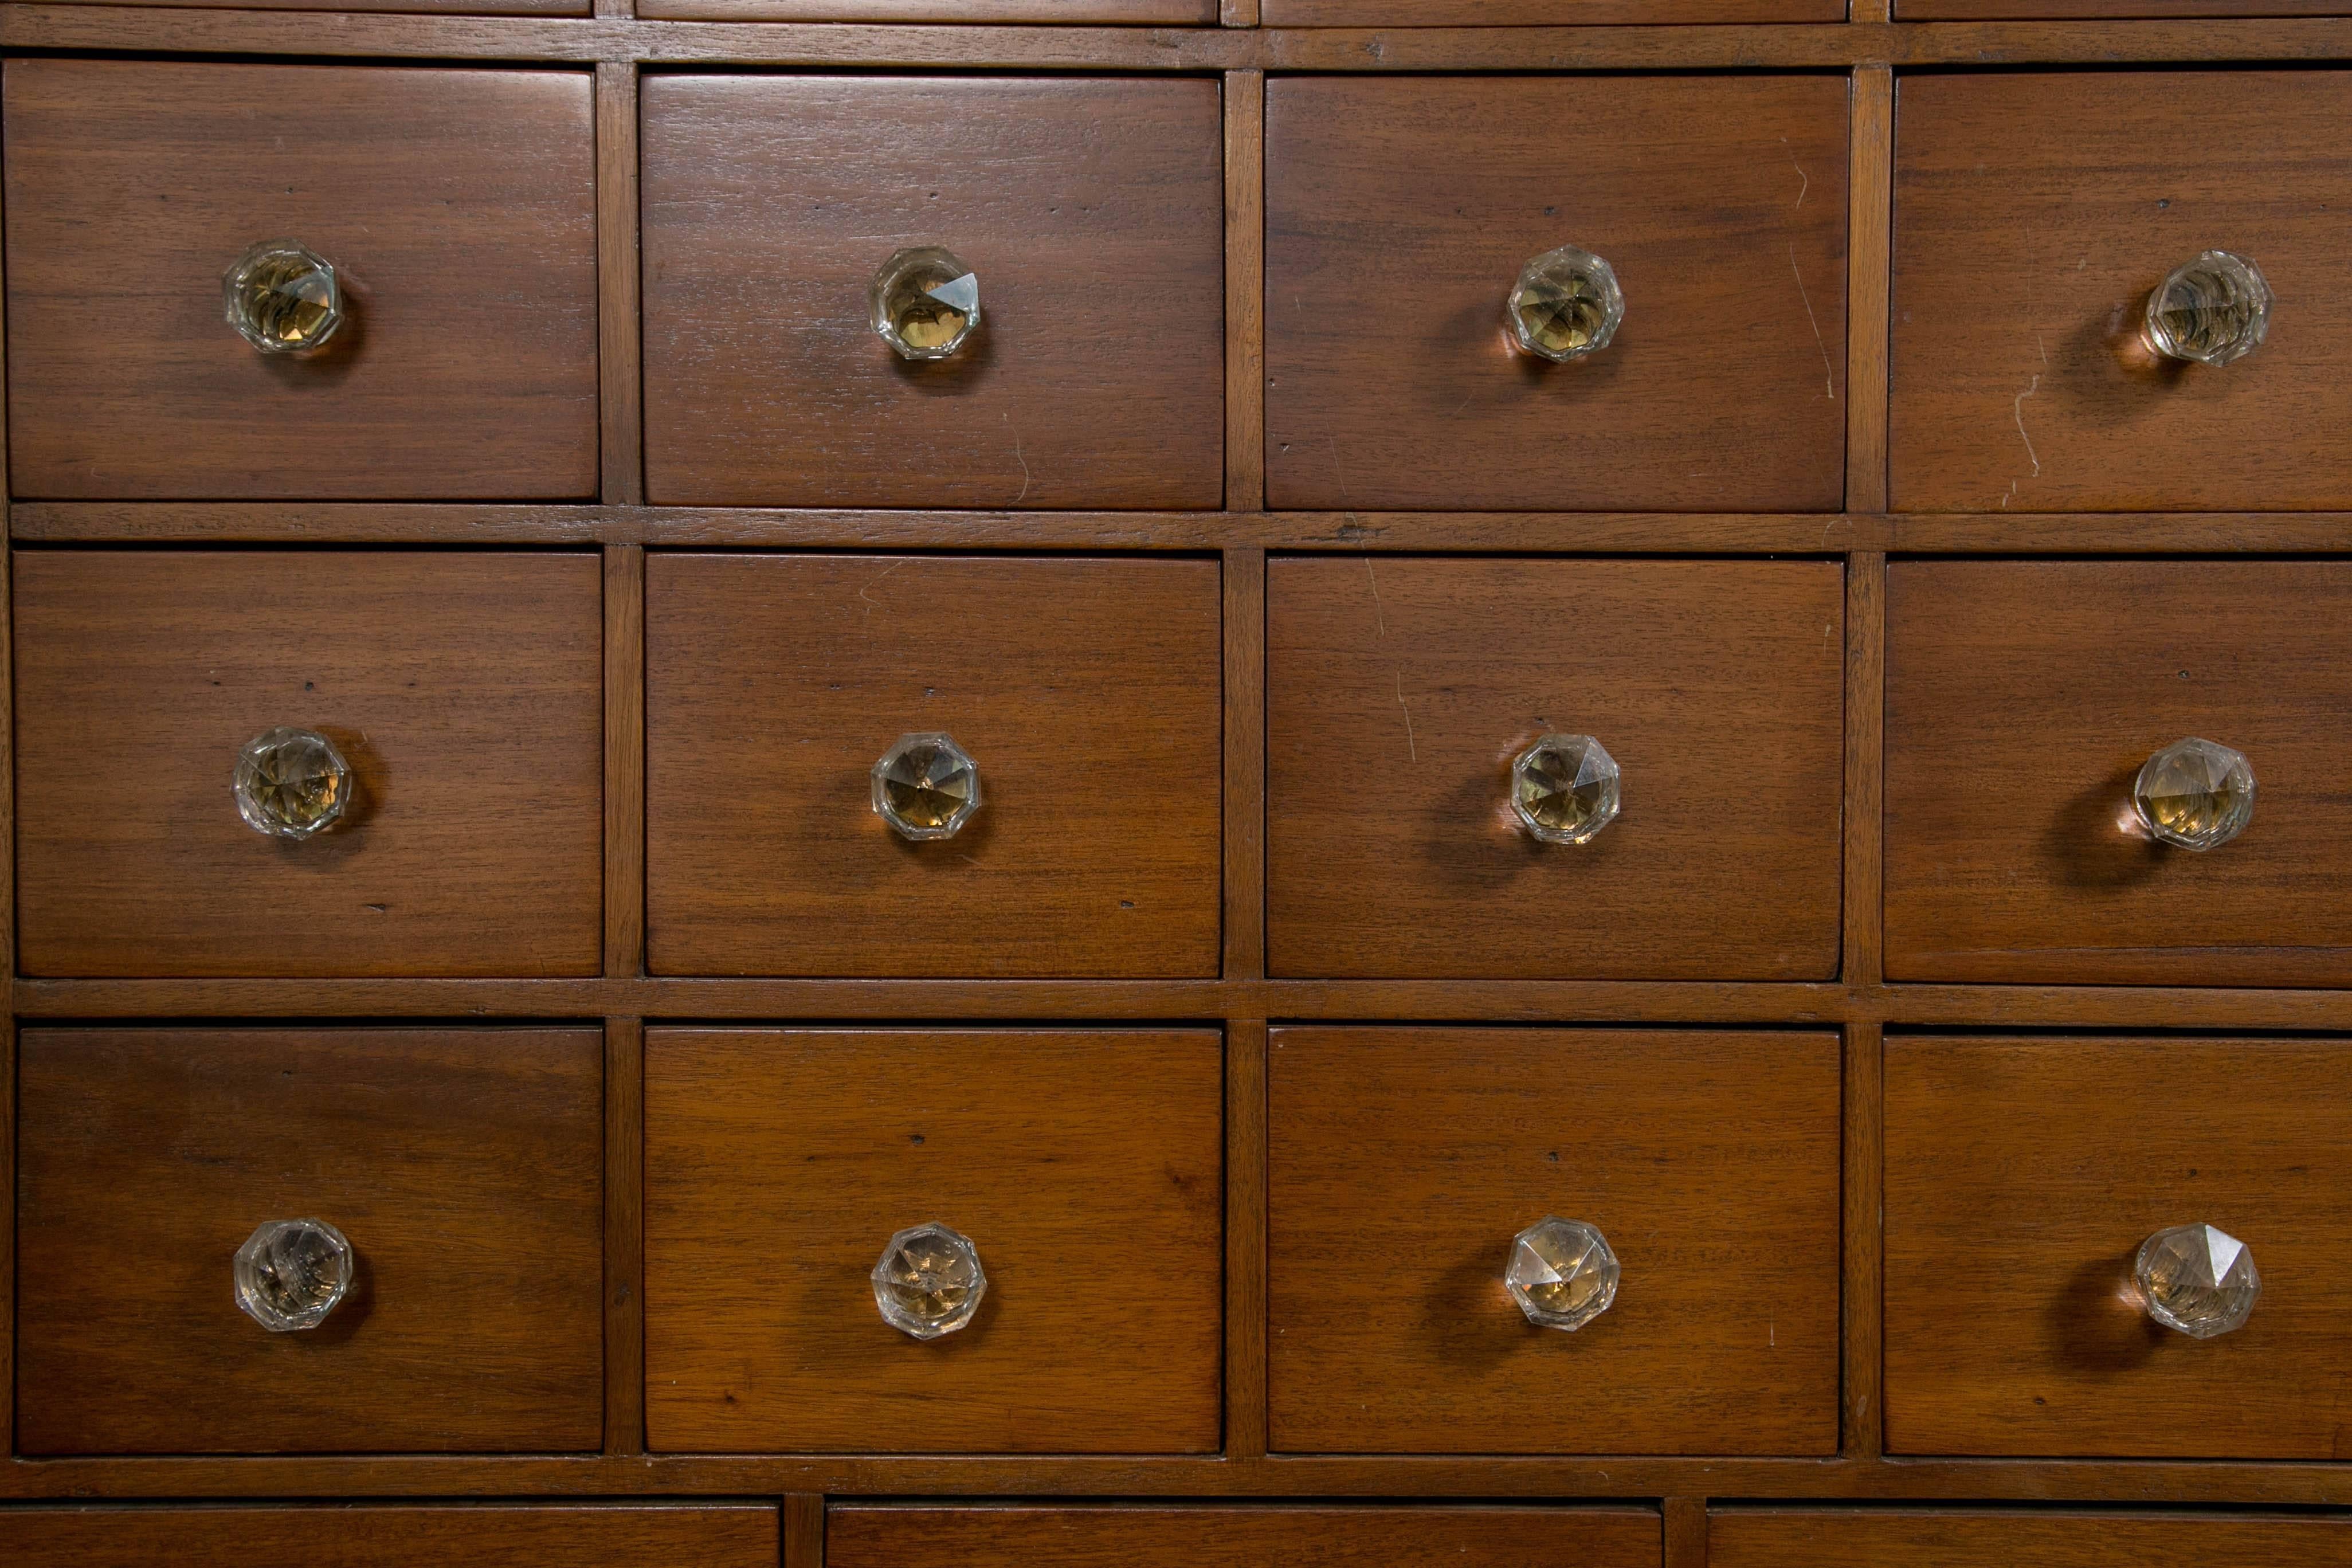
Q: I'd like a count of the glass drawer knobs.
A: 12